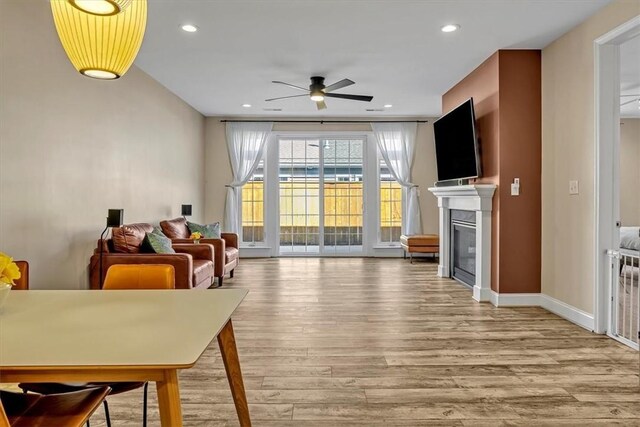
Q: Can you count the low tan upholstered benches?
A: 1